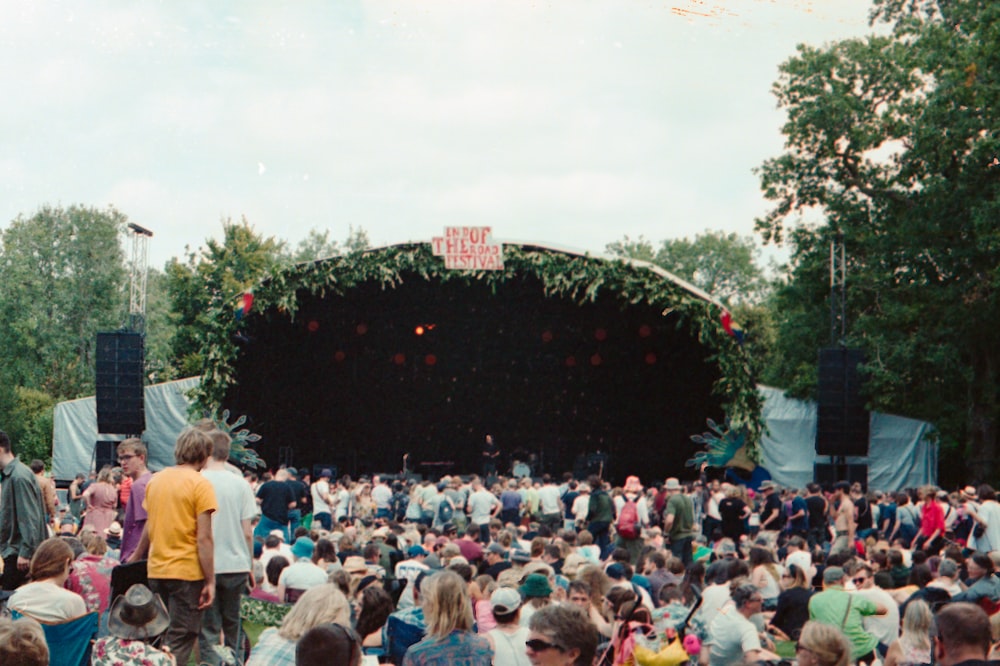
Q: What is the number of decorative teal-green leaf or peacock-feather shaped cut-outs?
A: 2